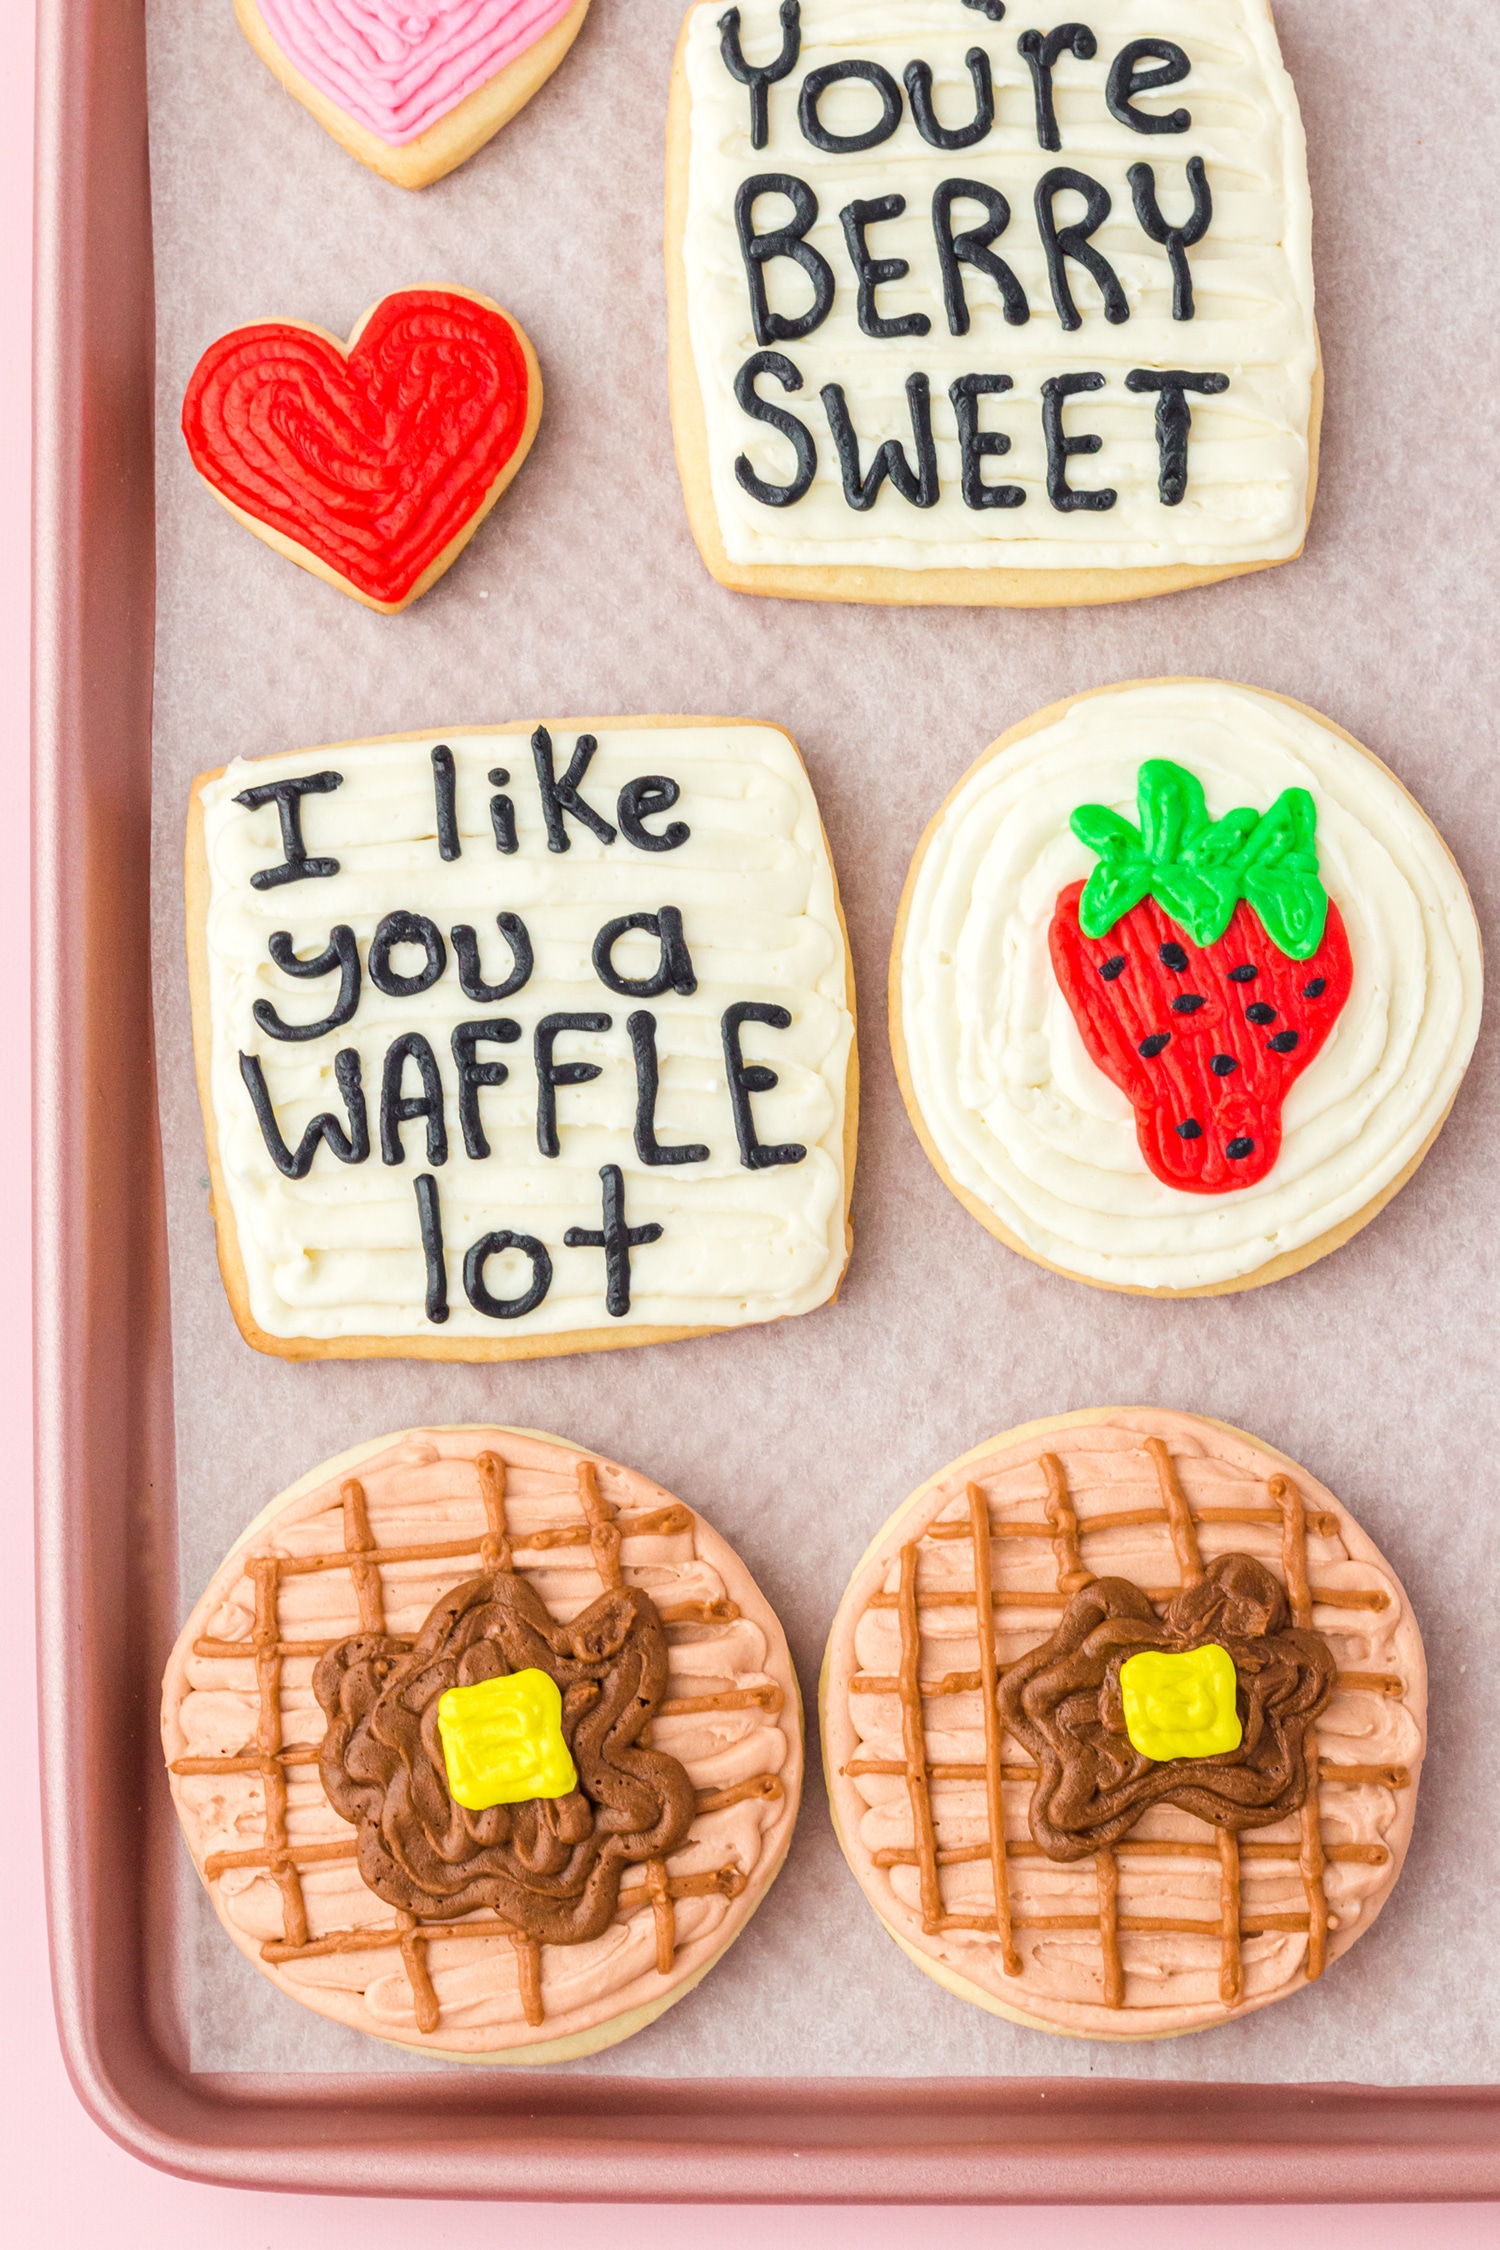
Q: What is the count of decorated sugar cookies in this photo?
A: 7